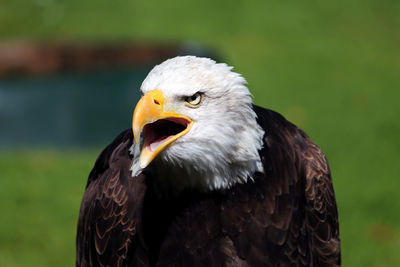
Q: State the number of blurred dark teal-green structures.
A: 1